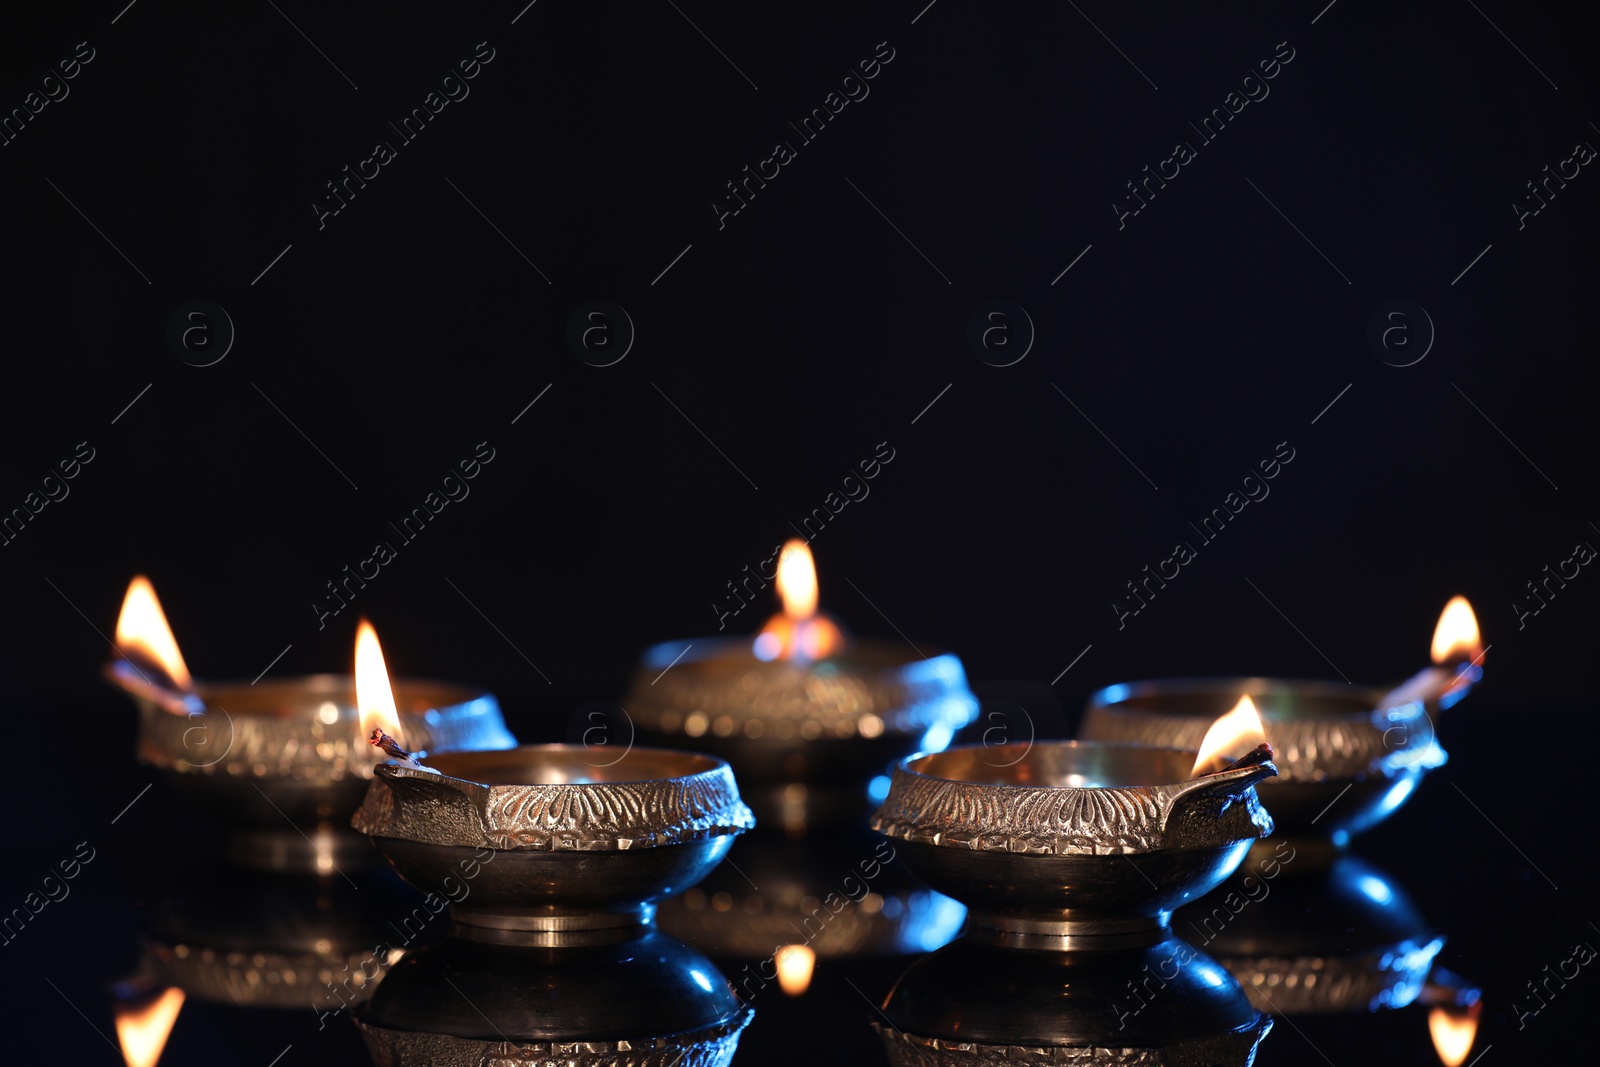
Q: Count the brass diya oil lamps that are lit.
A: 5